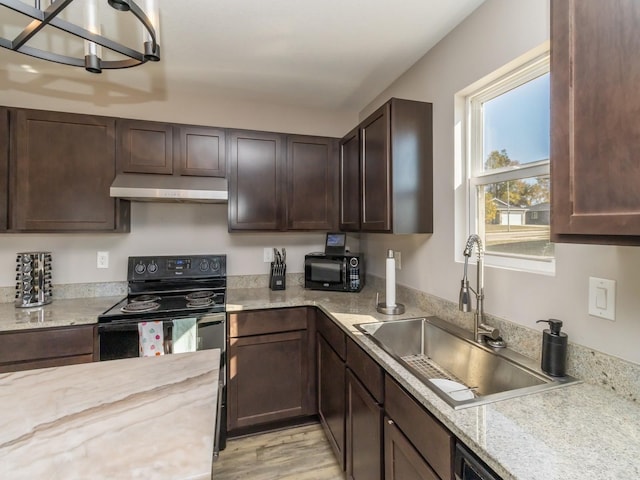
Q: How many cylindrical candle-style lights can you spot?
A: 2